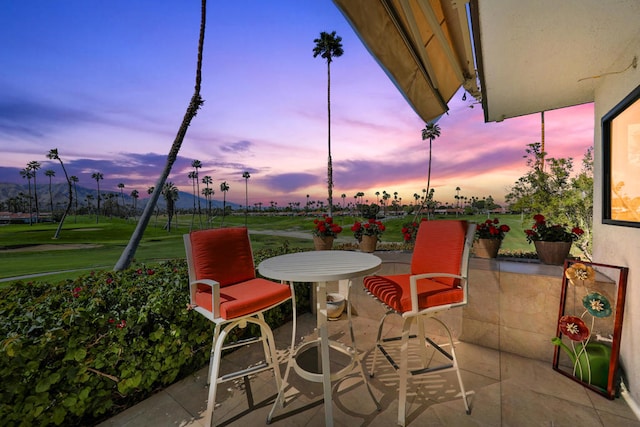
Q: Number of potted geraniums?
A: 5